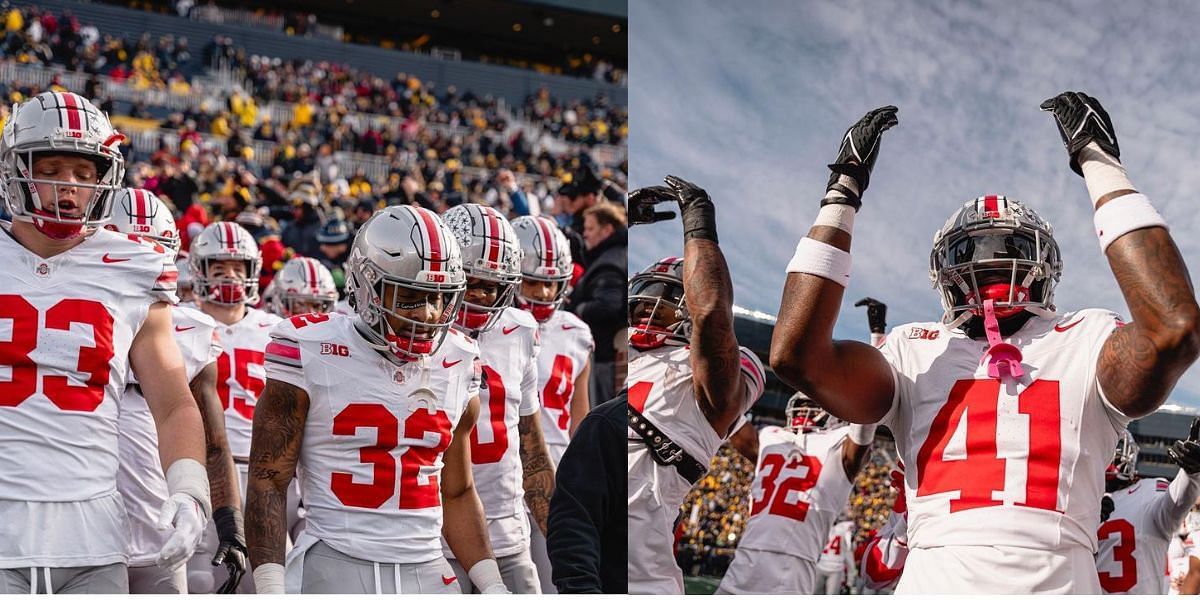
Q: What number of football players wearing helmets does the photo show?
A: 11